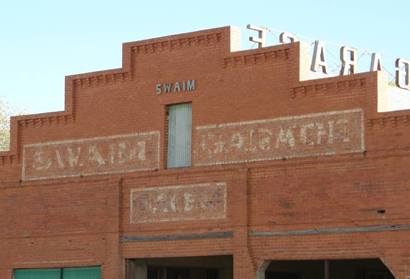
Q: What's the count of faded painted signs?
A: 3